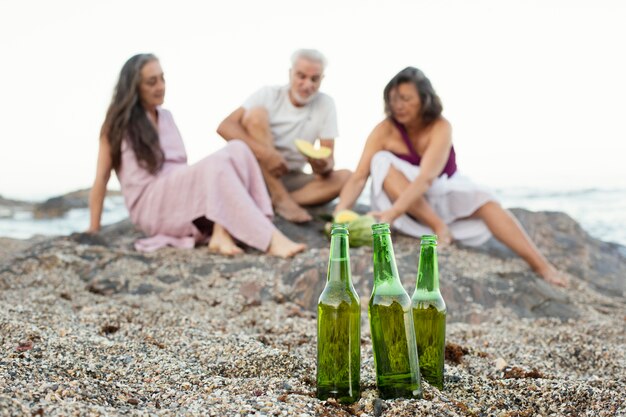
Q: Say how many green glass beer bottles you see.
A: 3